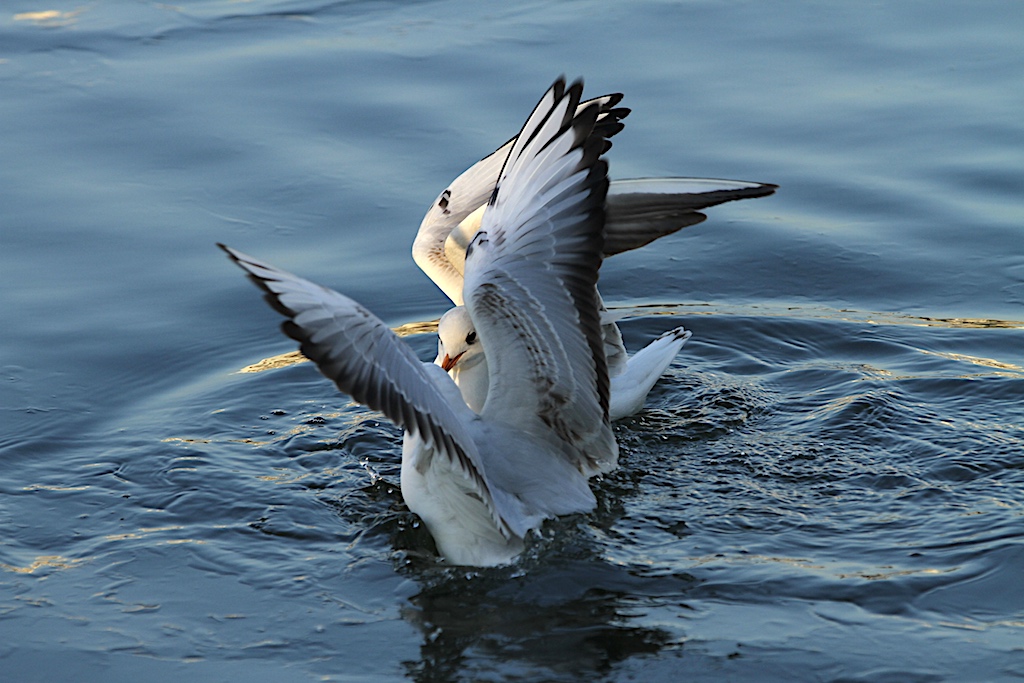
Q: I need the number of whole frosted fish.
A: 0